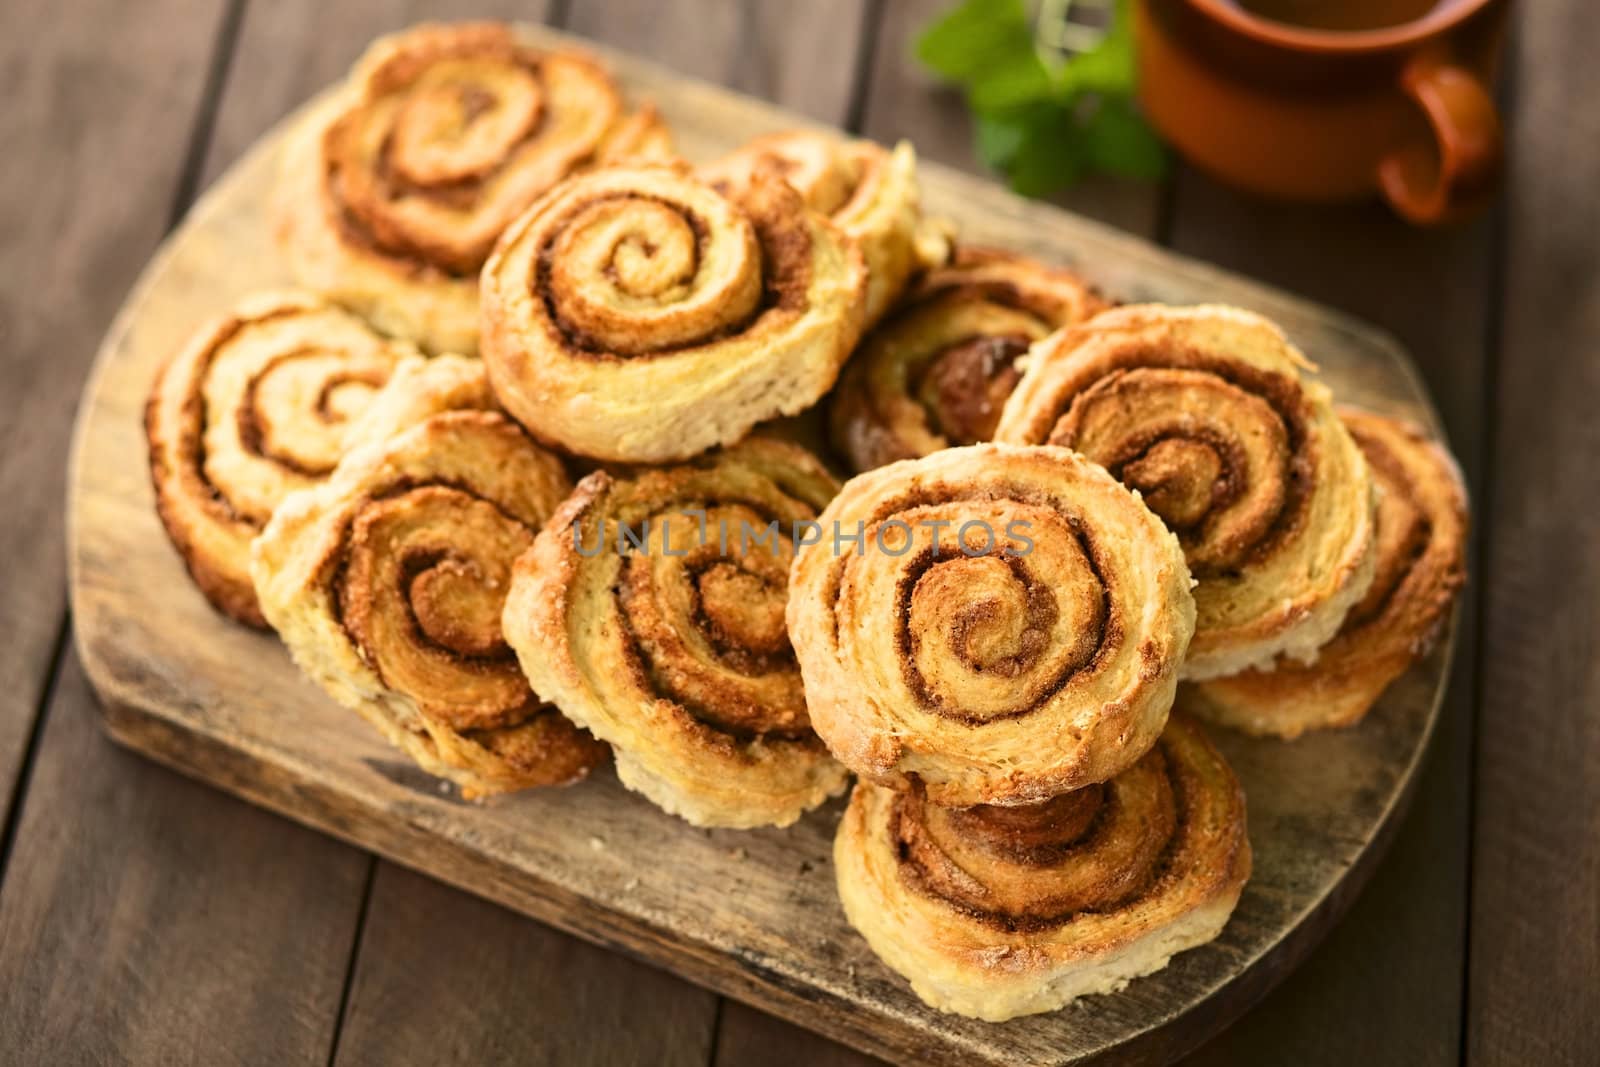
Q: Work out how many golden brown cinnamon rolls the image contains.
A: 11